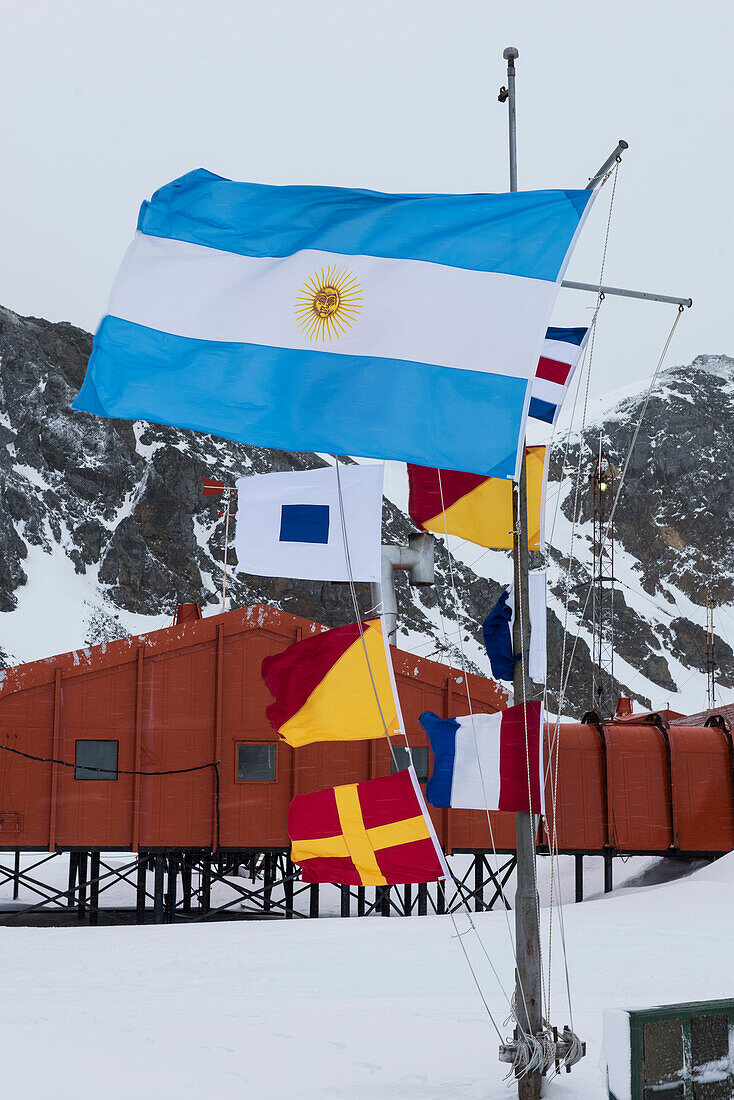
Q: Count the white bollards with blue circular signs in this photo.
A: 0